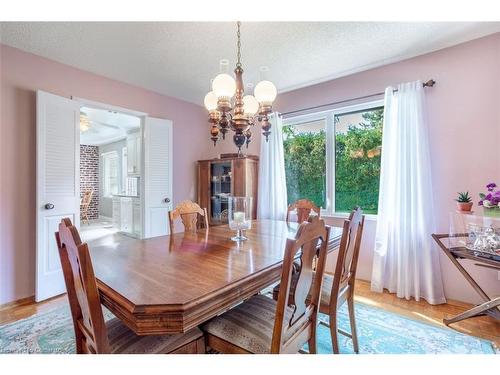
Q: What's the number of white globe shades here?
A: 4